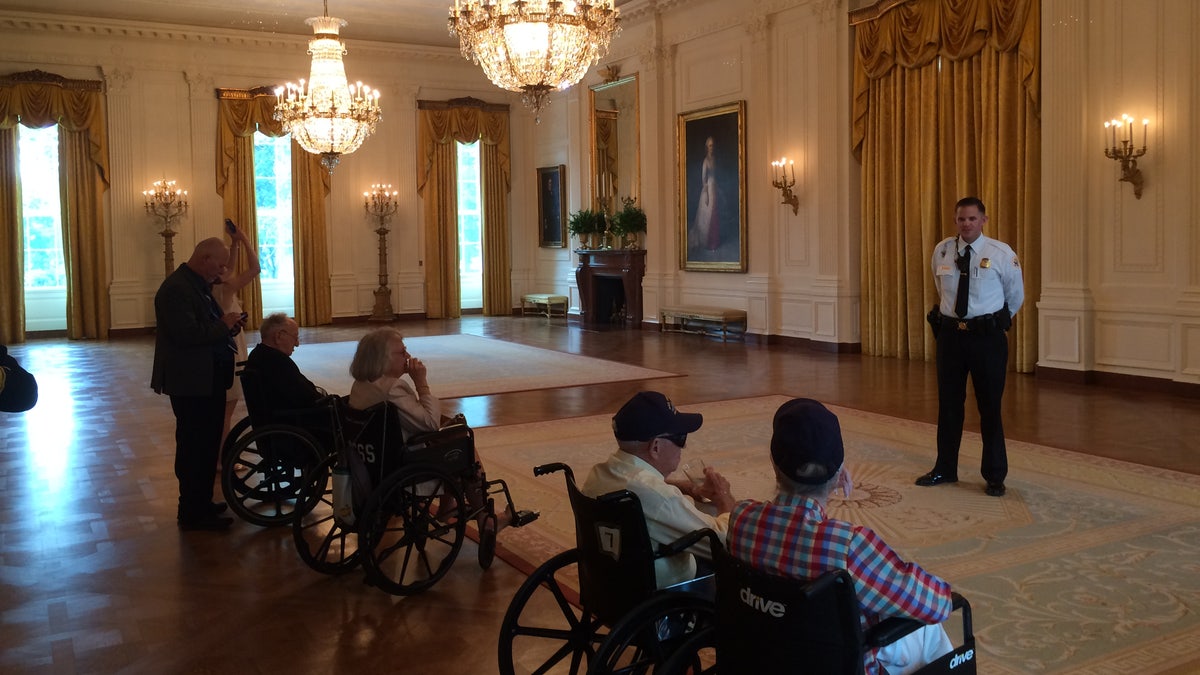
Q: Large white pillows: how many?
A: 0